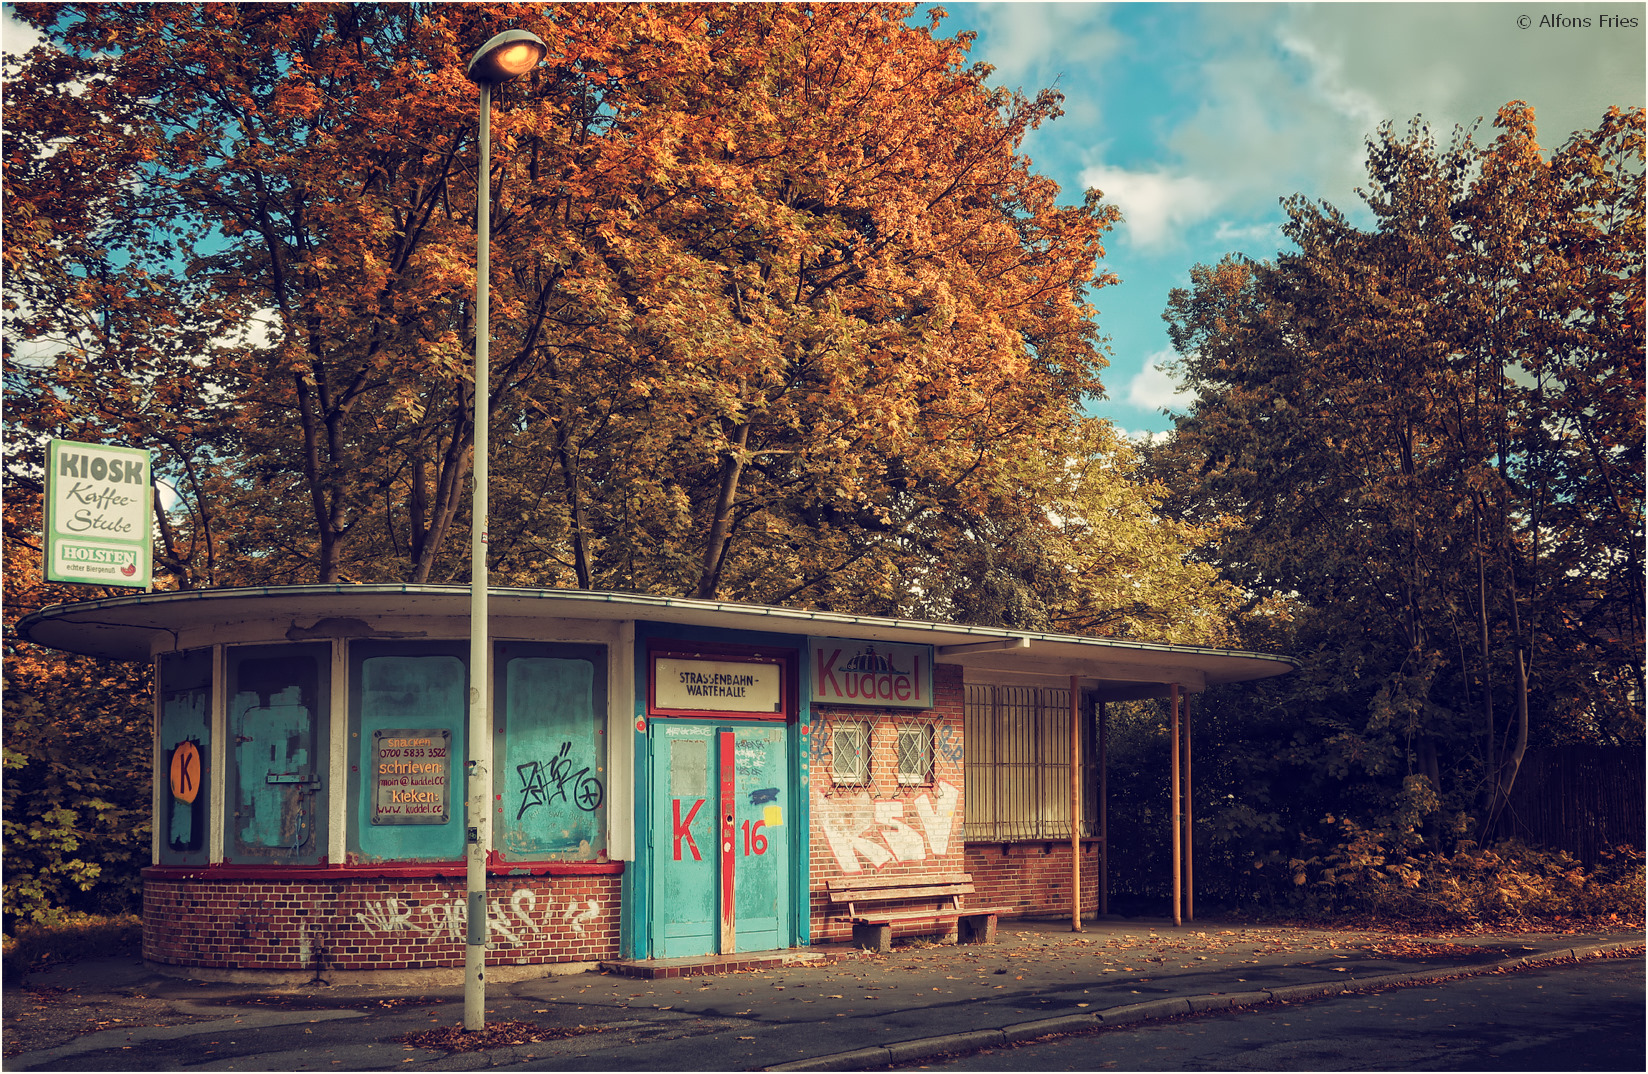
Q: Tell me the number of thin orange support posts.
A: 3